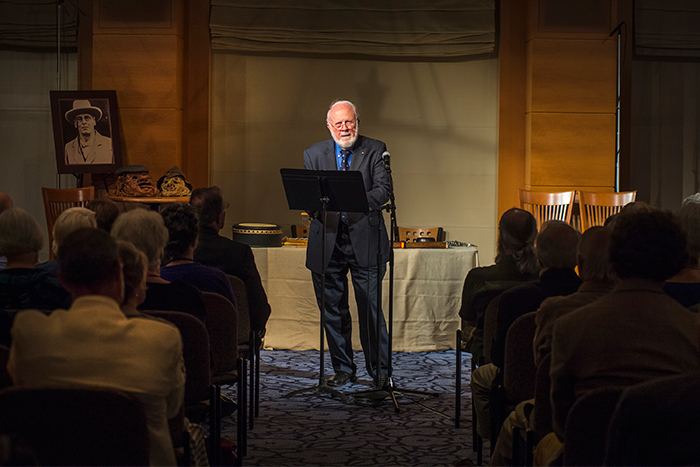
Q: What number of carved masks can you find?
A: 2